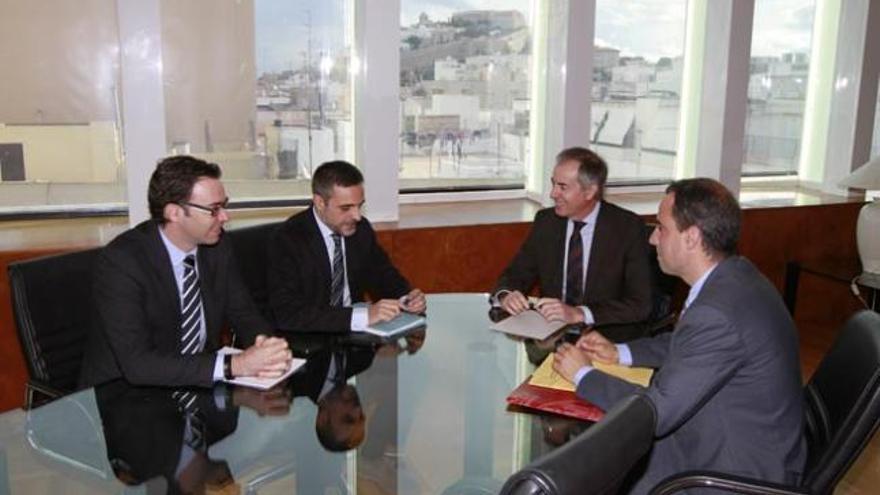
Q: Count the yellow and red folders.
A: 2